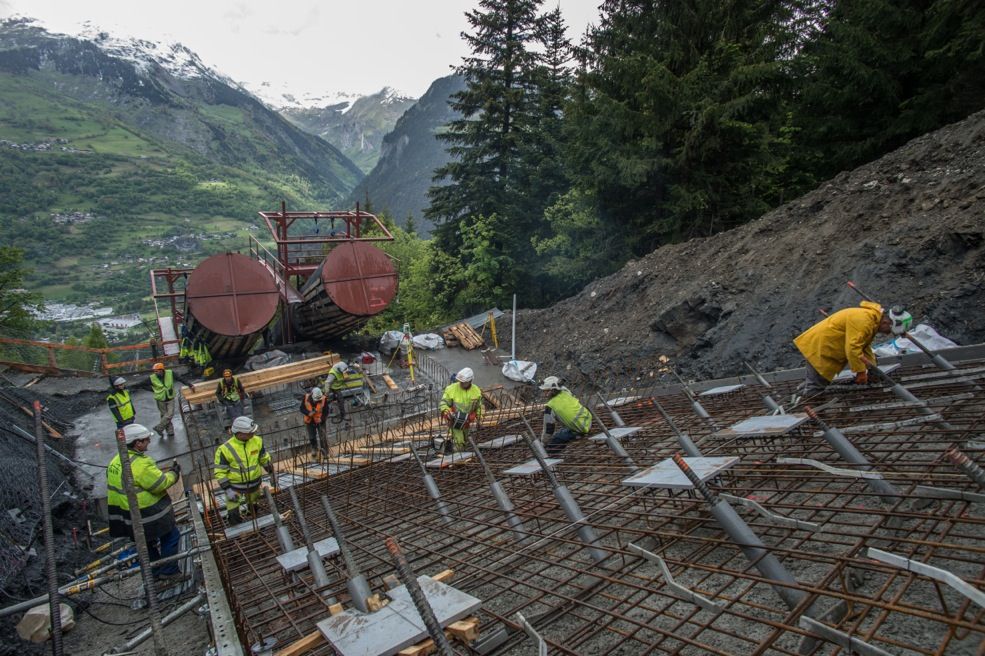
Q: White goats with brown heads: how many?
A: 0